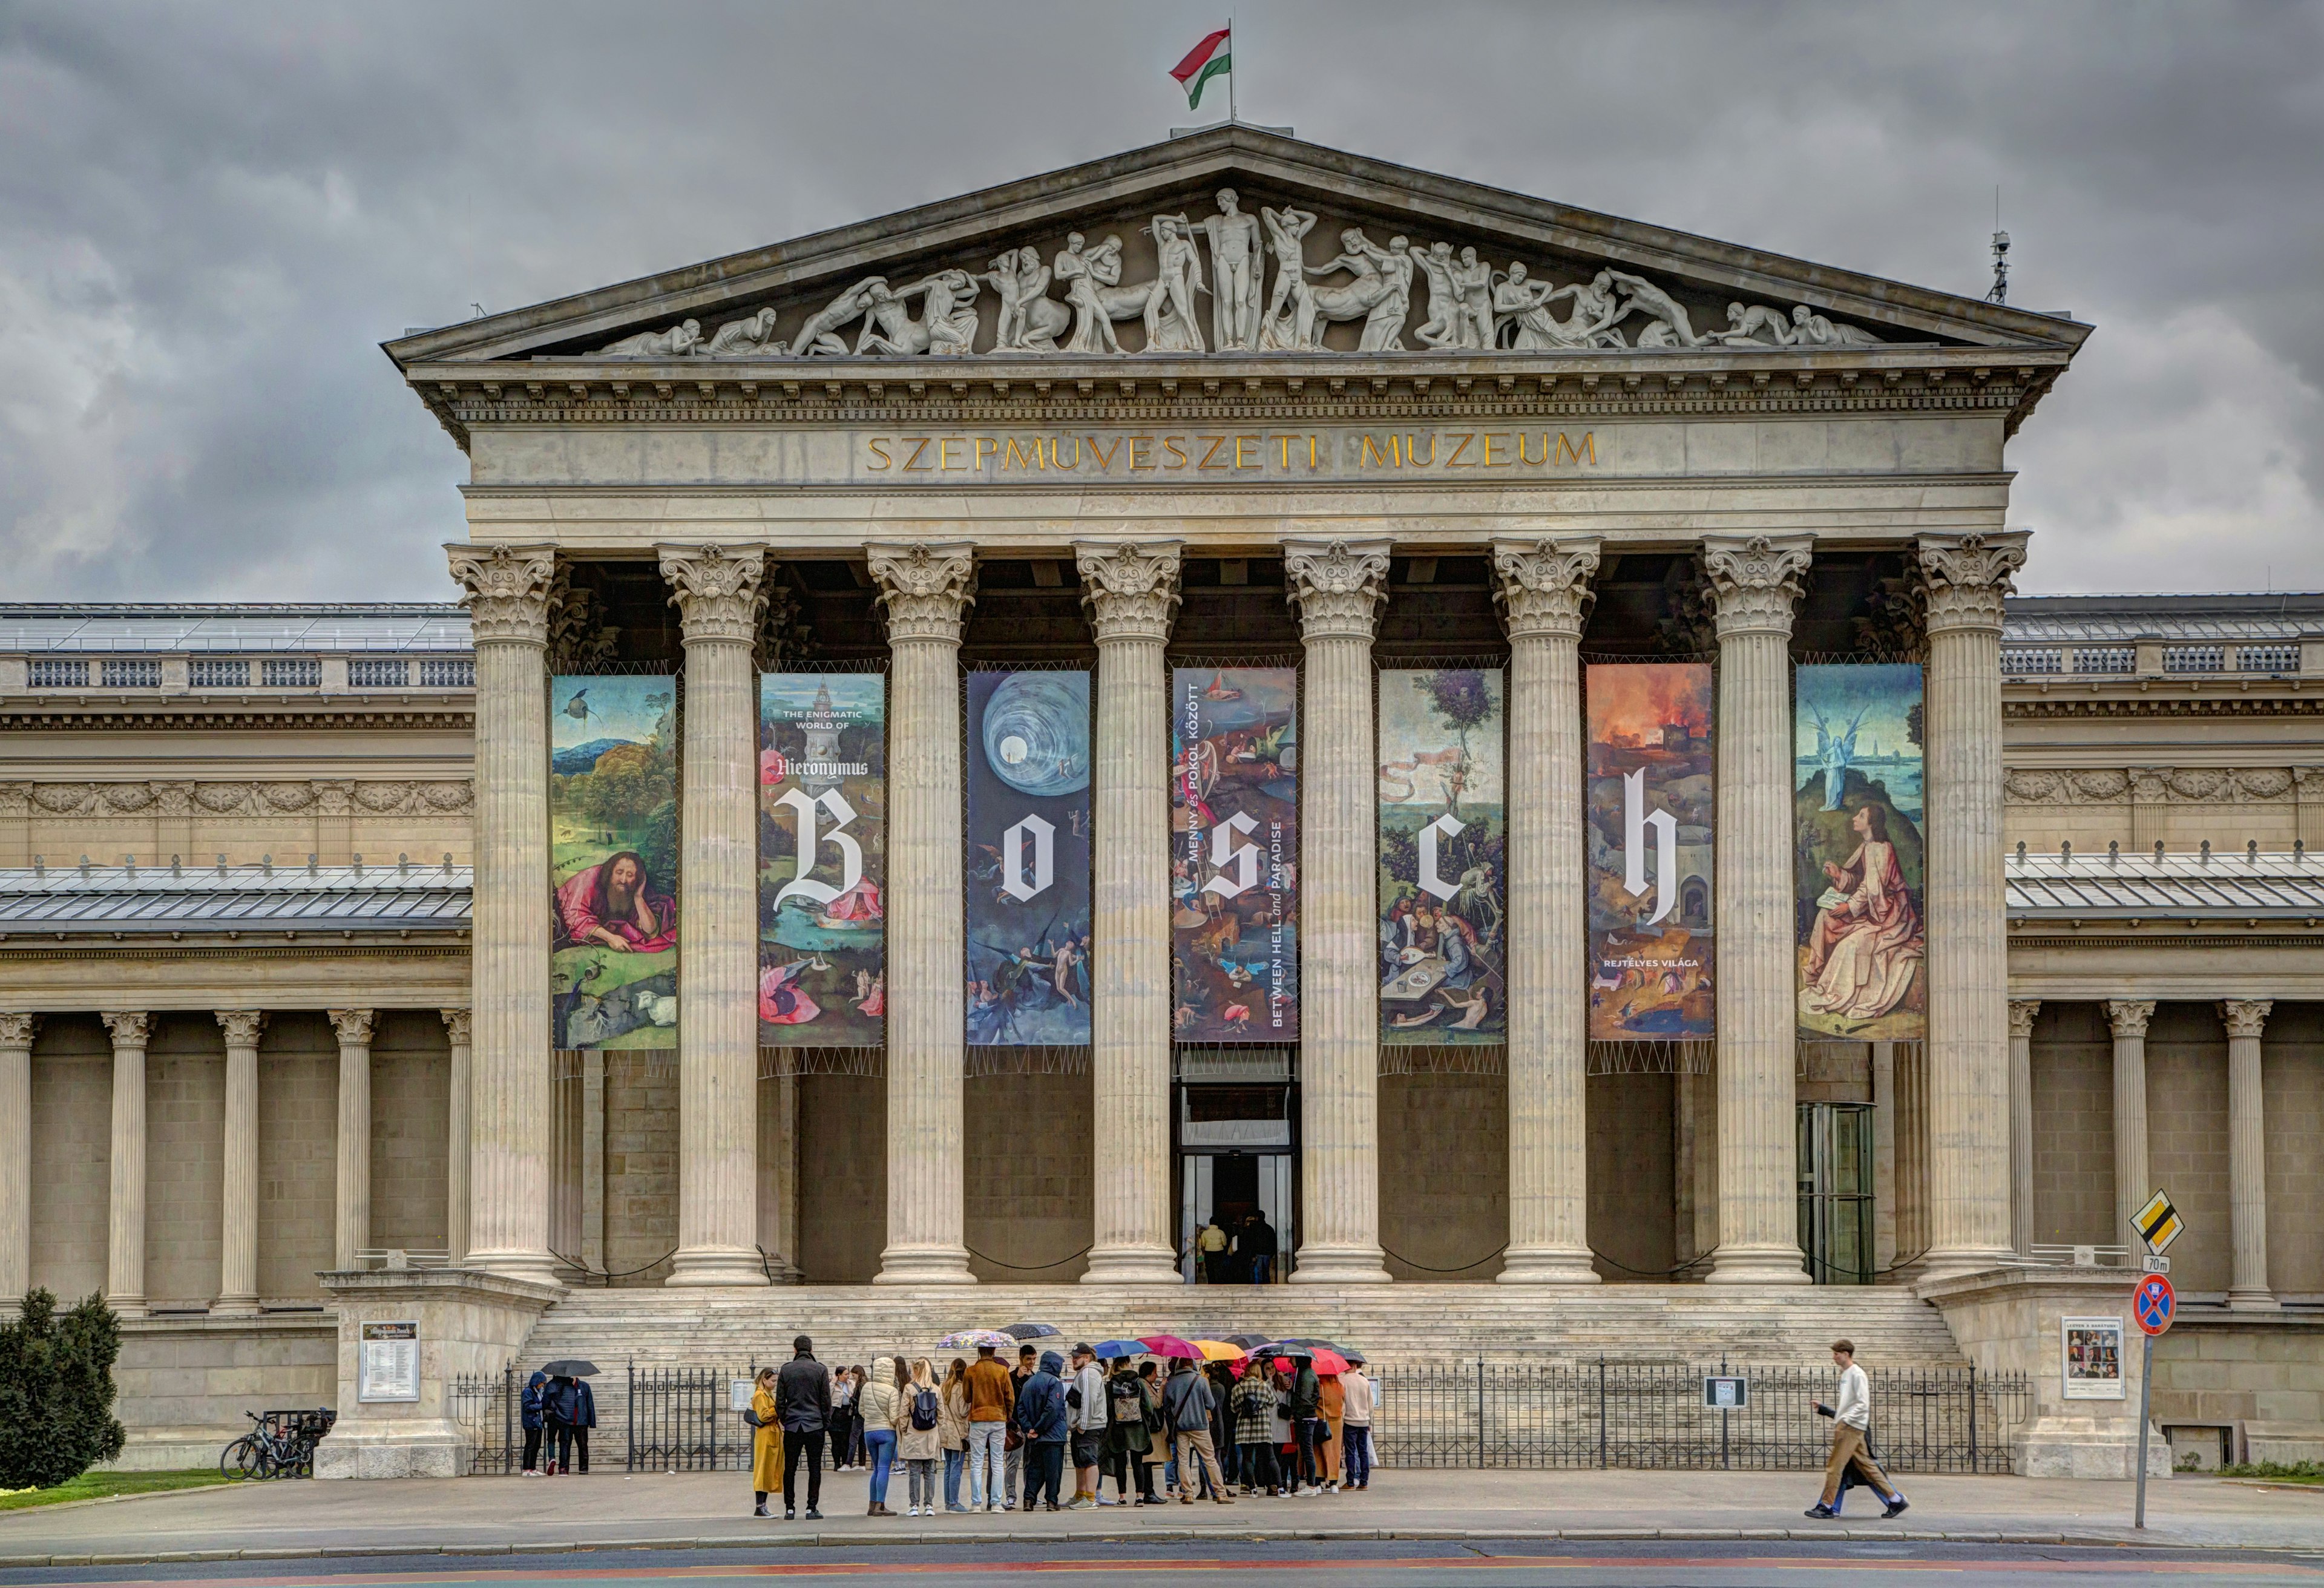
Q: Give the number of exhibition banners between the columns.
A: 7